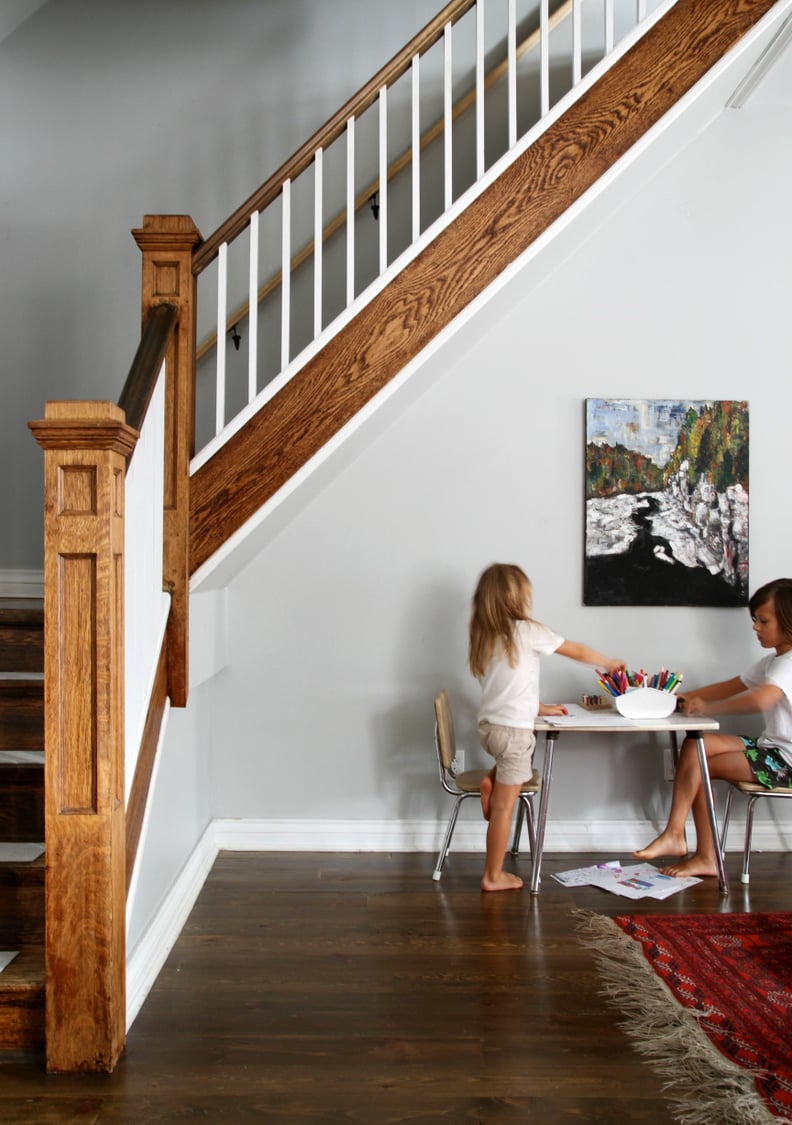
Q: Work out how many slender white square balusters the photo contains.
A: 14